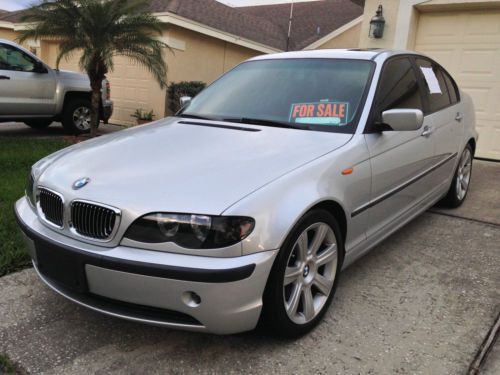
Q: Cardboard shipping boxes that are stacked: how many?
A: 0